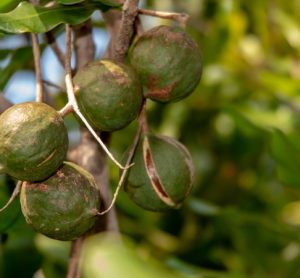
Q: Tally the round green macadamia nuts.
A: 5